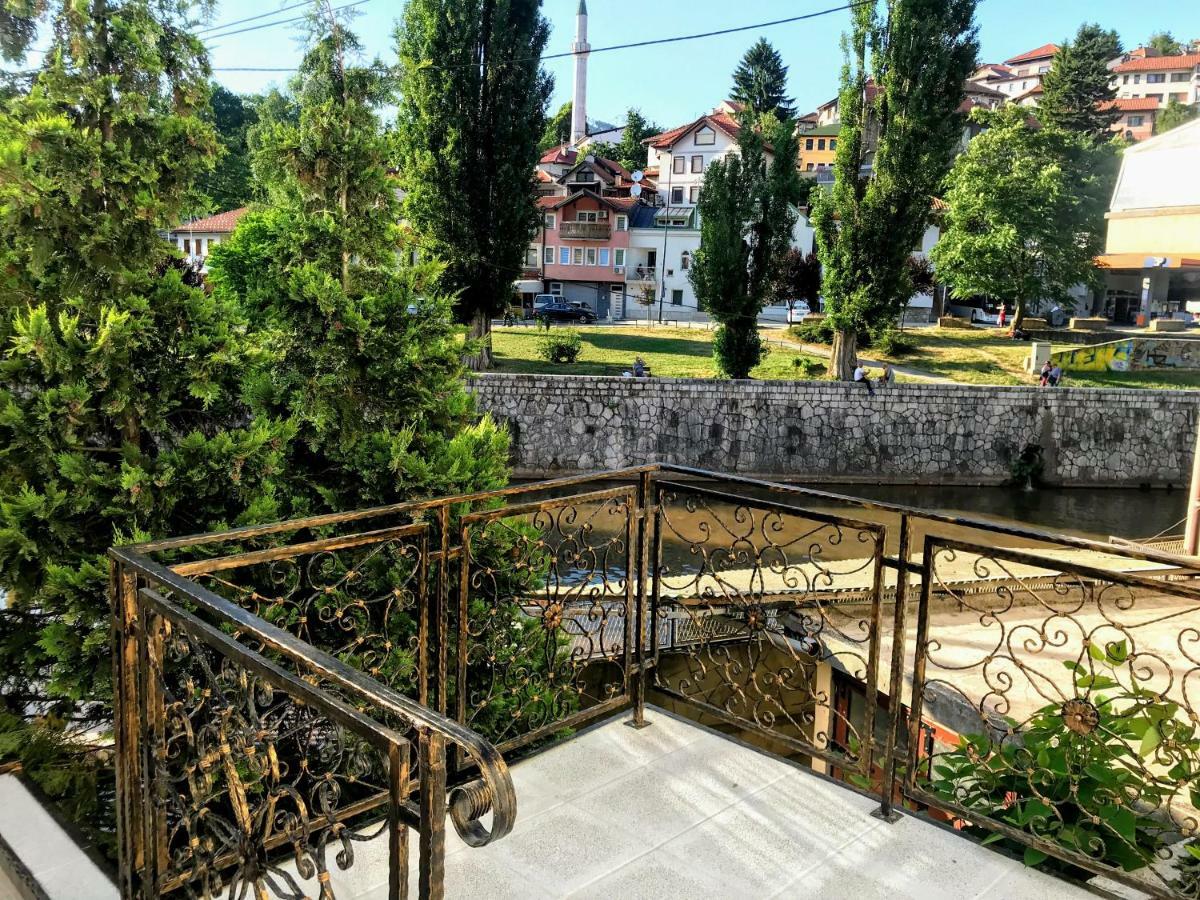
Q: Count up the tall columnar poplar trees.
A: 3